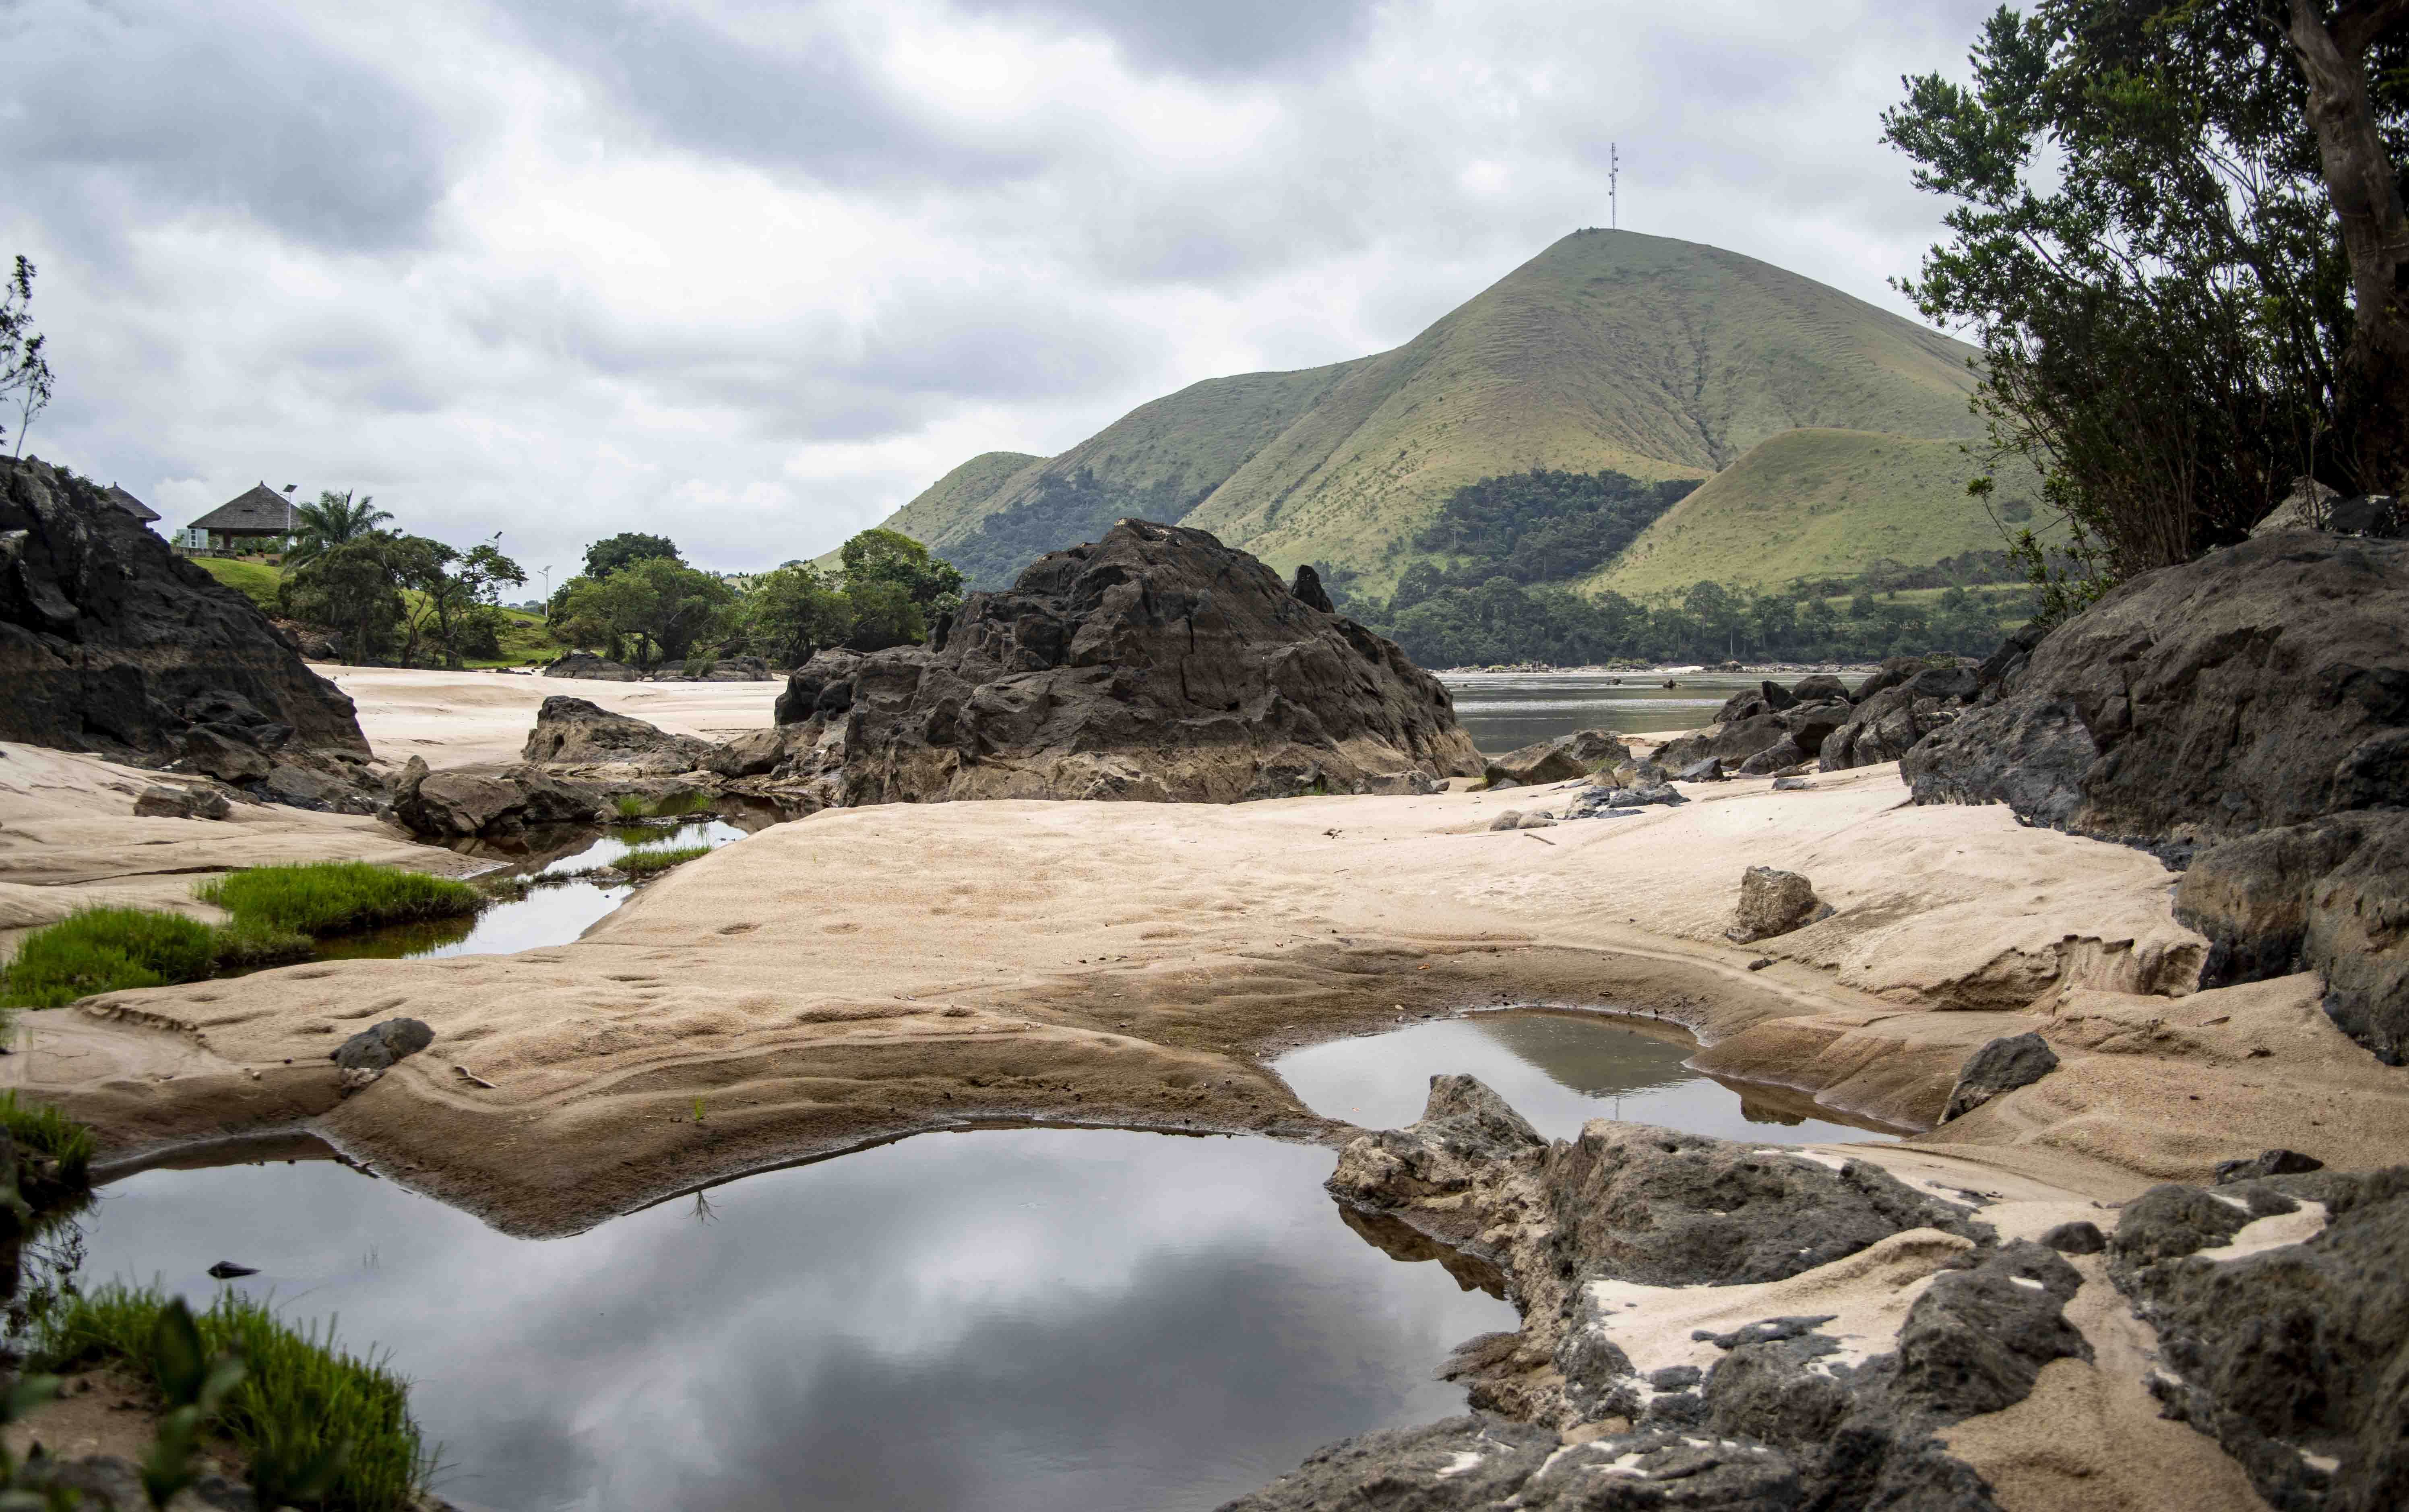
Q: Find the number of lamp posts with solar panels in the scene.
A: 3